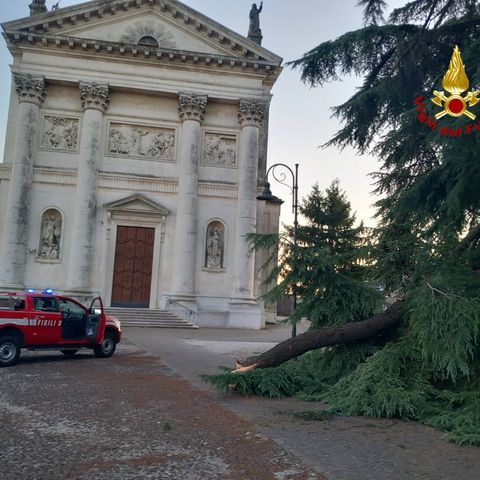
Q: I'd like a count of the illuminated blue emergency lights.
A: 2